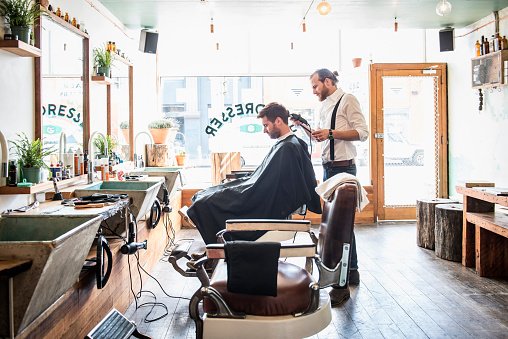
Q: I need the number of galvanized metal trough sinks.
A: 3